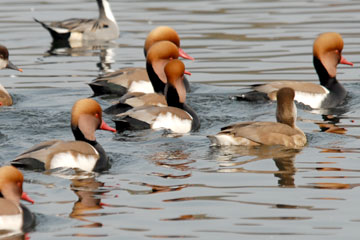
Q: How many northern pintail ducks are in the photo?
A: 1